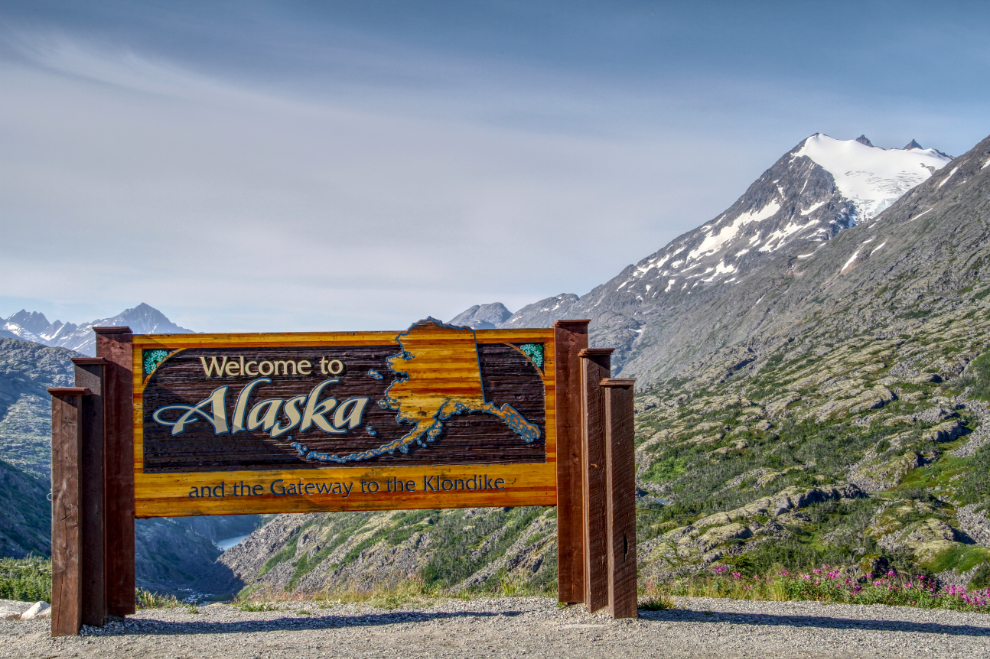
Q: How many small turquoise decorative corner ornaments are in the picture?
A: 2